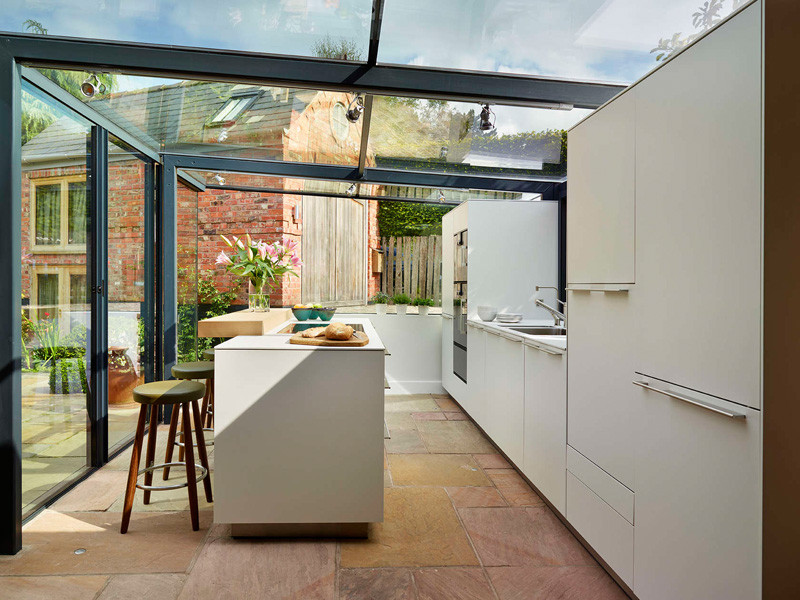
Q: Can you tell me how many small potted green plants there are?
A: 3